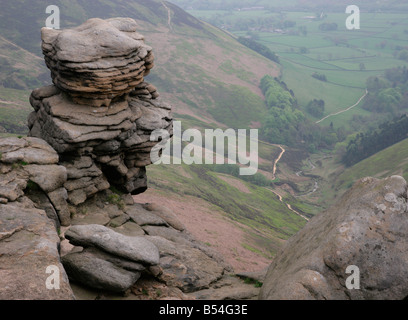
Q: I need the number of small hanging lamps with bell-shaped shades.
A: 0